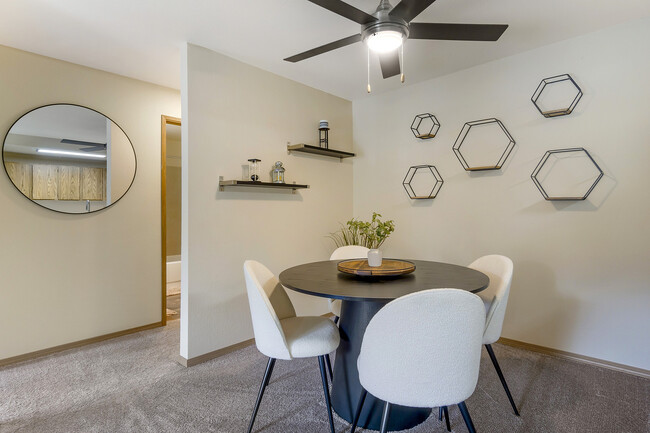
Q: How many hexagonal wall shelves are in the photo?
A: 5